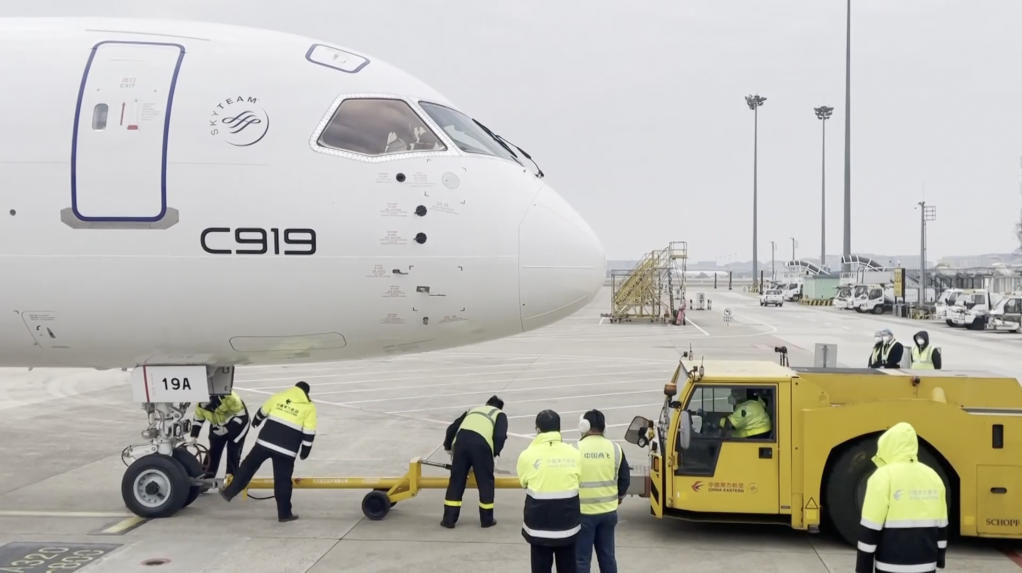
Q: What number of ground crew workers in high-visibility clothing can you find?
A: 10